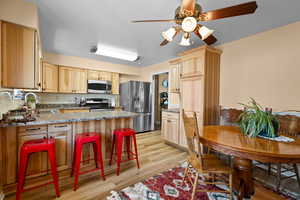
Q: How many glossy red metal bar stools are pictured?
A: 3